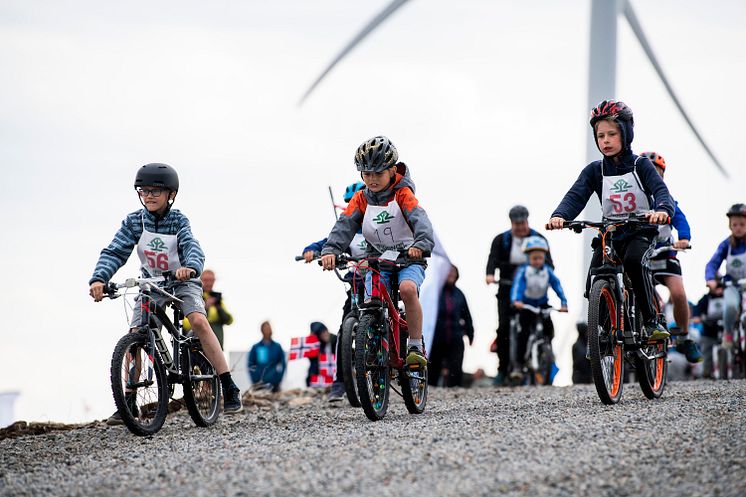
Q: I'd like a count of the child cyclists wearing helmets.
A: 7